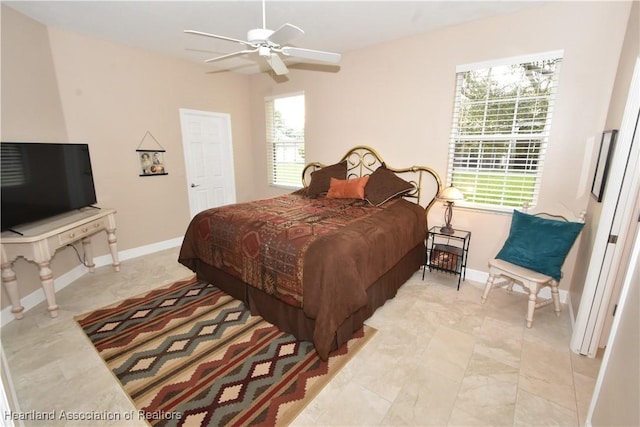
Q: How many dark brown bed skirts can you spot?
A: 1